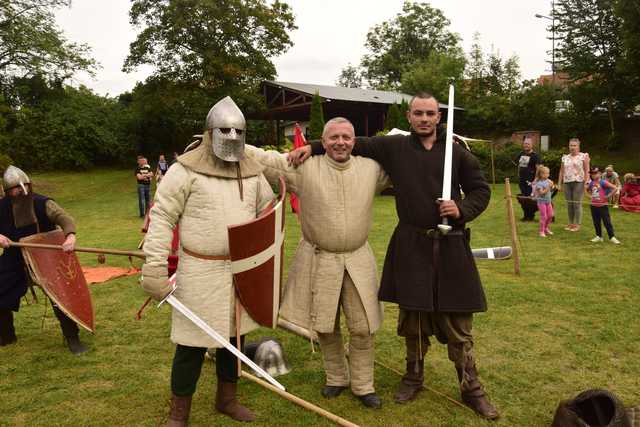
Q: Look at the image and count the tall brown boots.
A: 4